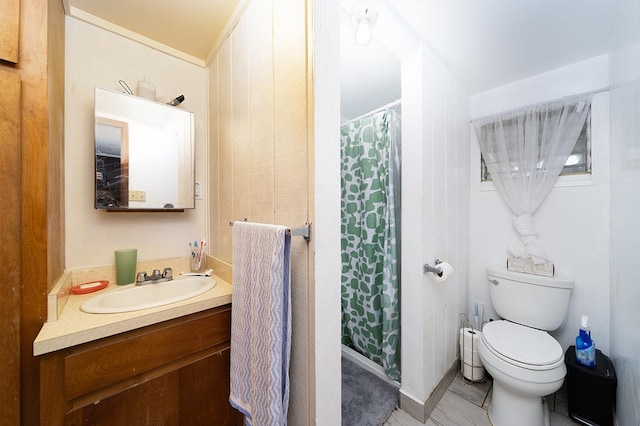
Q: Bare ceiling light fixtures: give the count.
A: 1